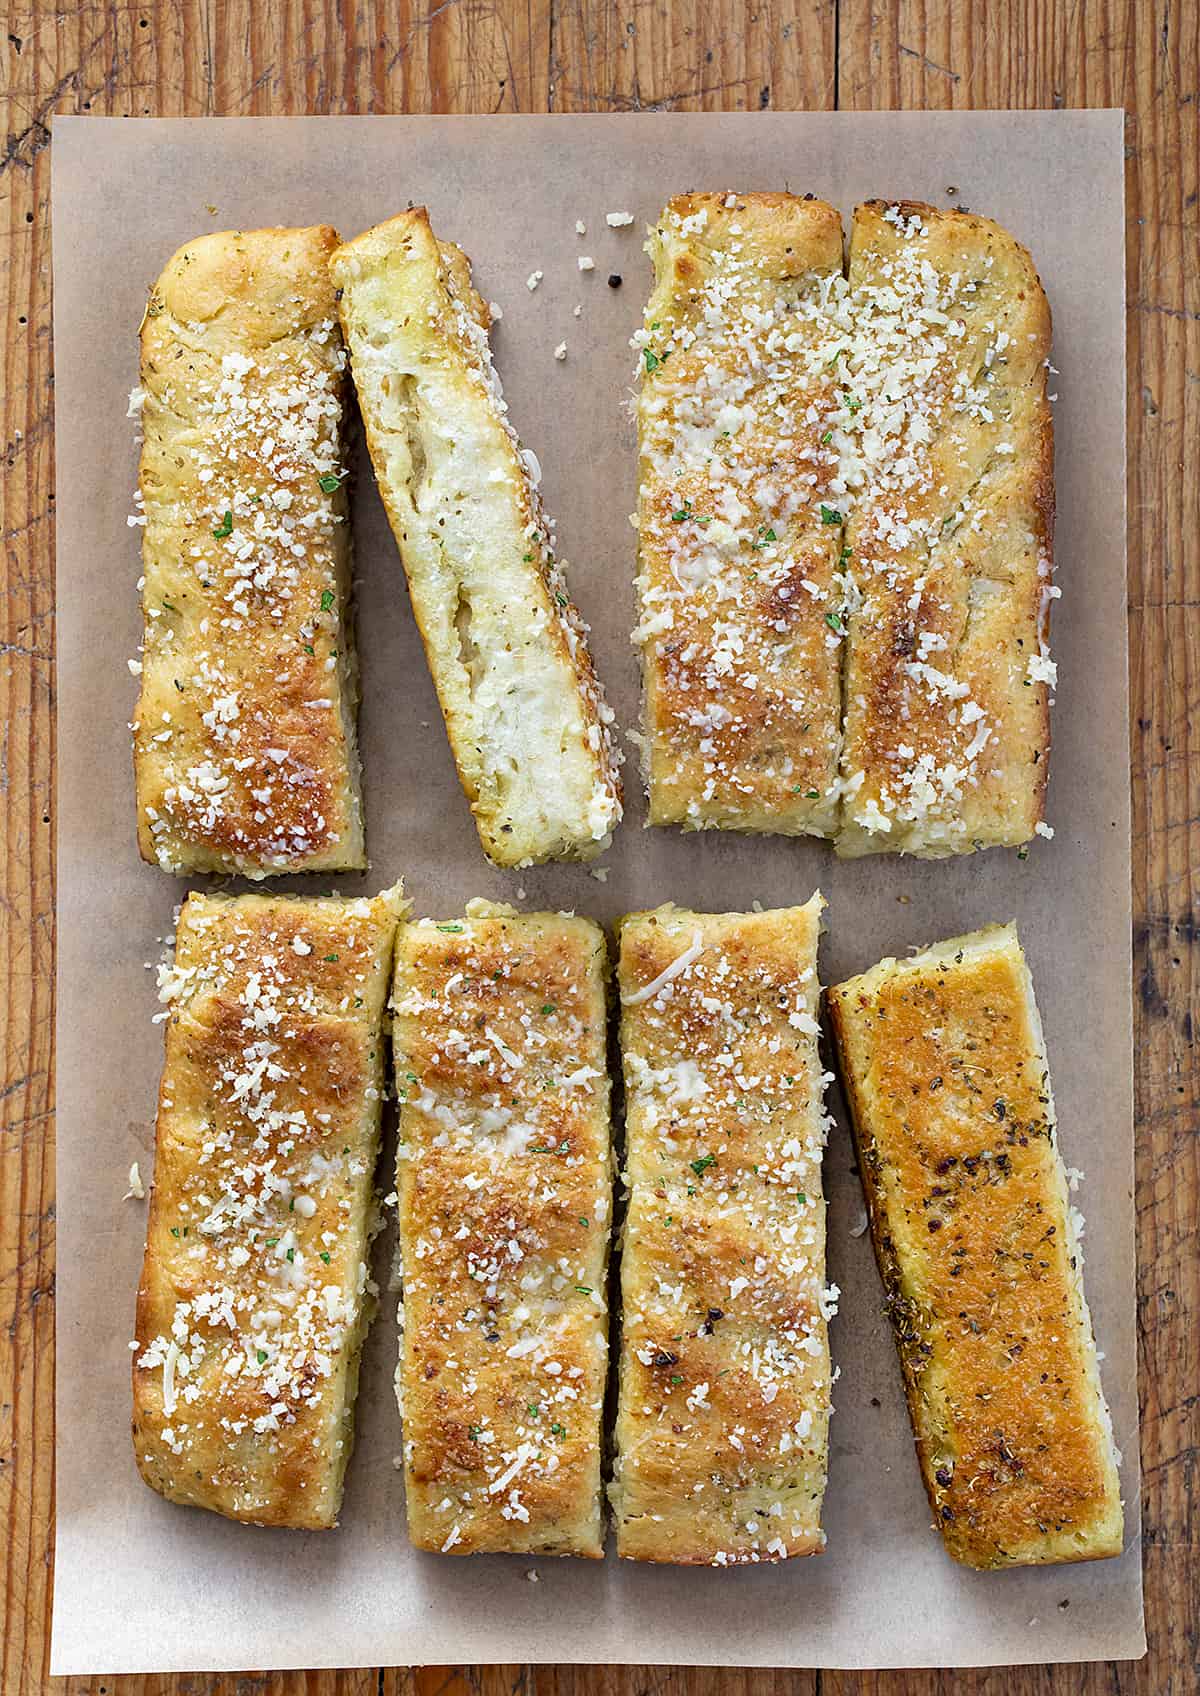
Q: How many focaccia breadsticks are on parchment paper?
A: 8